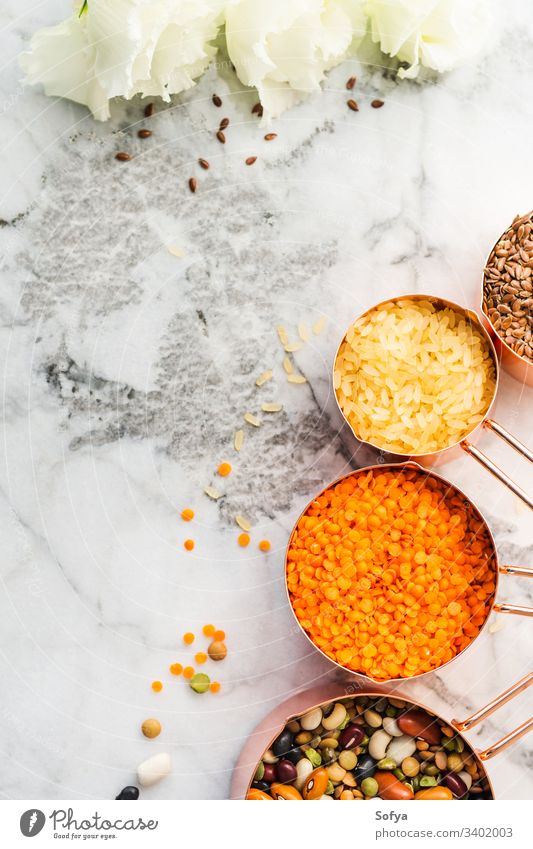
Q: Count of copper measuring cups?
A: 4